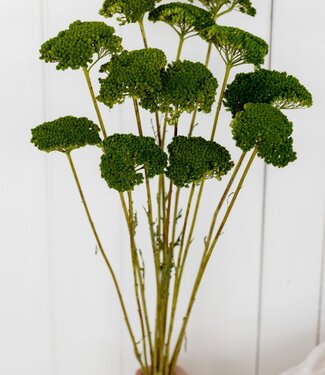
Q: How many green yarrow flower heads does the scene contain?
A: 12